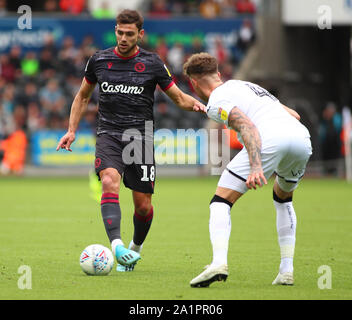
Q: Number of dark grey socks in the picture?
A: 2